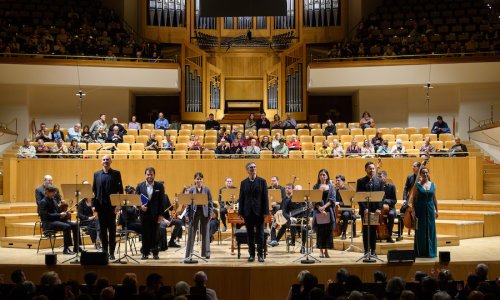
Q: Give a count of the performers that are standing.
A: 7